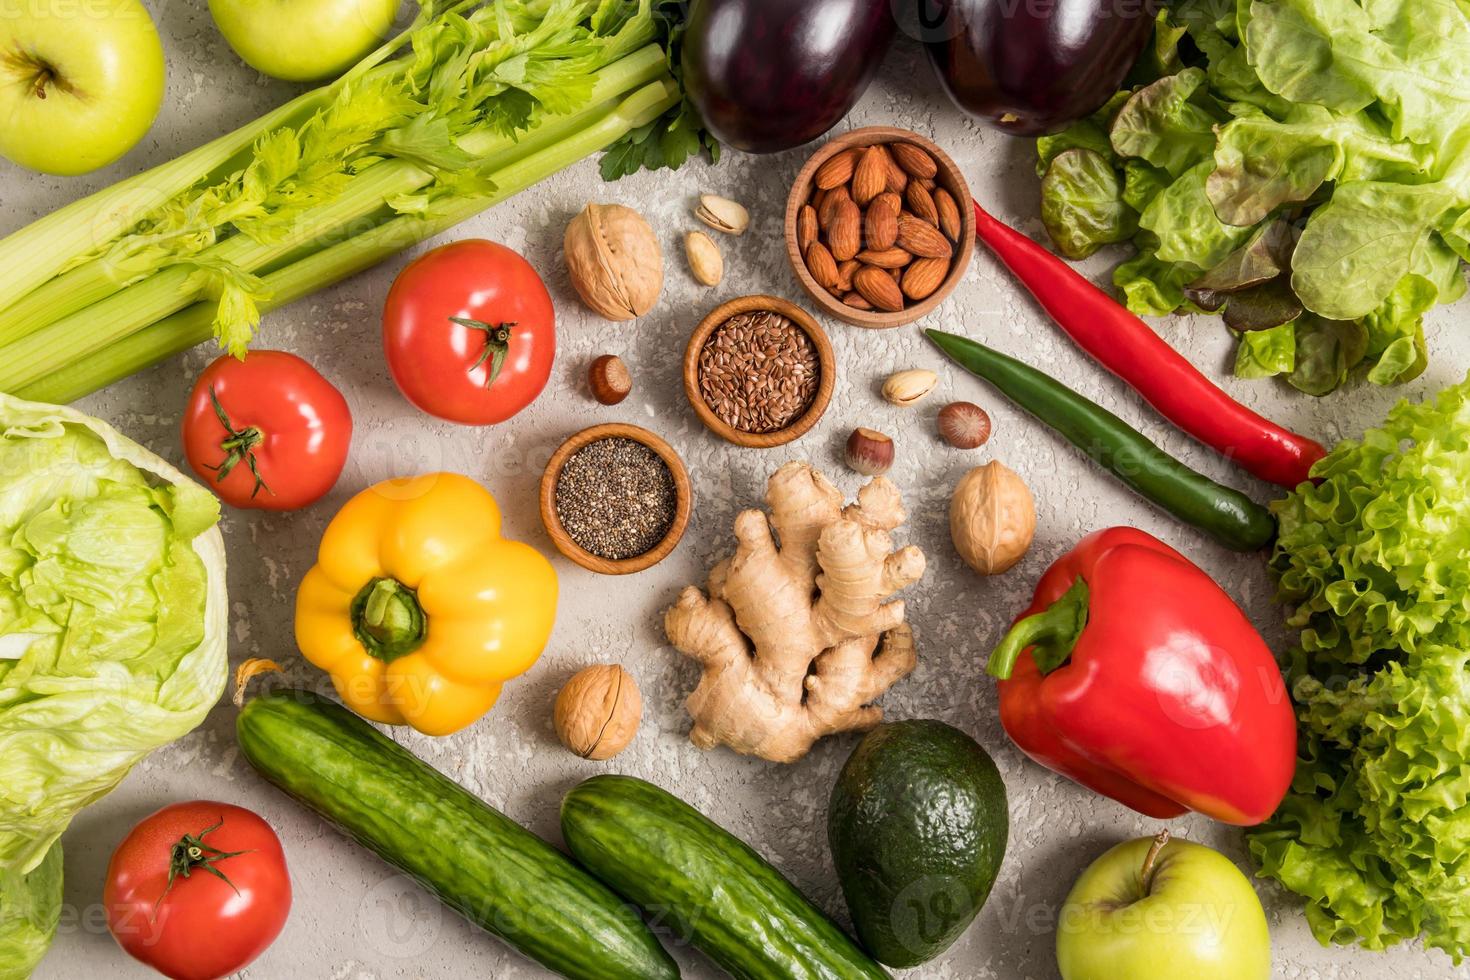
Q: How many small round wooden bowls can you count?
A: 3